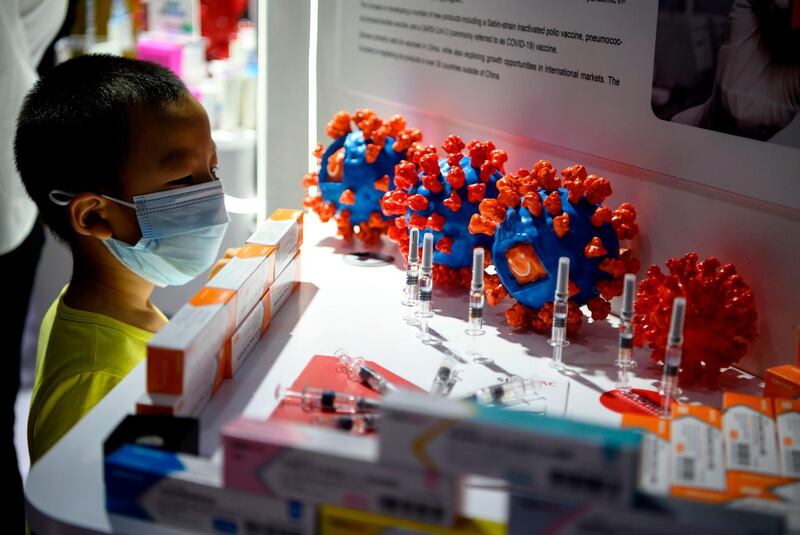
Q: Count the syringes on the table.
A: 11